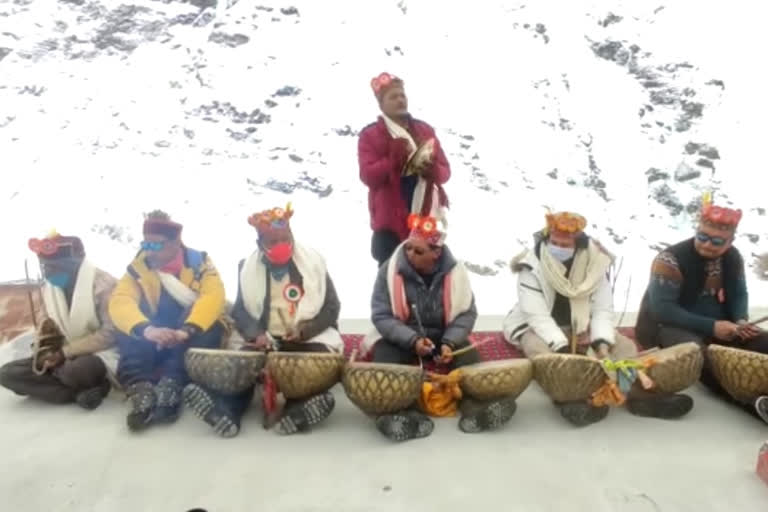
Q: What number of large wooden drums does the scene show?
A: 7